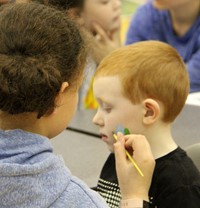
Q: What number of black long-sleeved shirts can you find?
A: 1